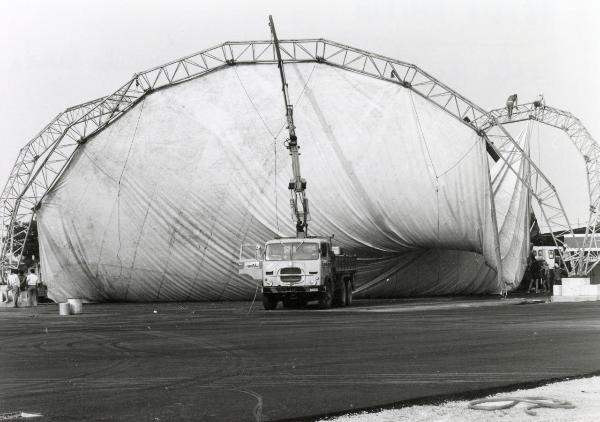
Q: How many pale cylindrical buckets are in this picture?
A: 2